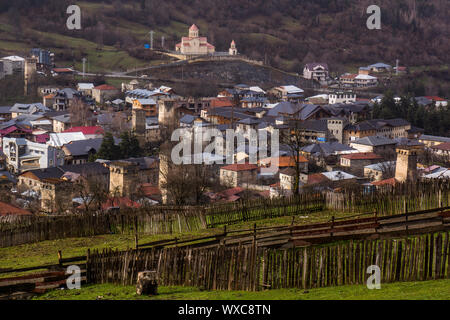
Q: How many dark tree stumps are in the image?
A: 1